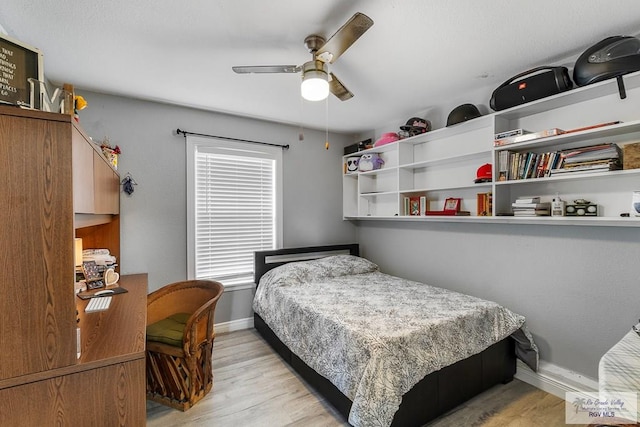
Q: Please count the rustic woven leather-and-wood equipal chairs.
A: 1